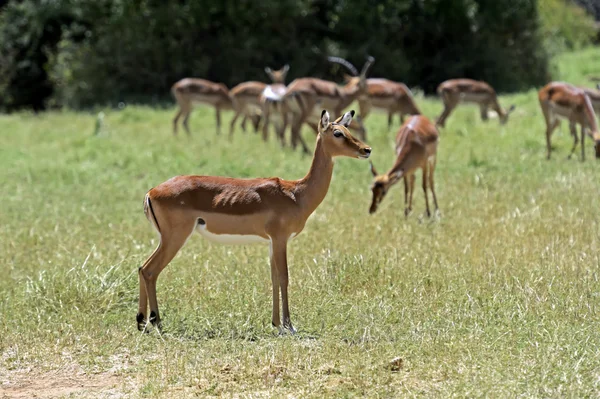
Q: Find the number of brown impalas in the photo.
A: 10